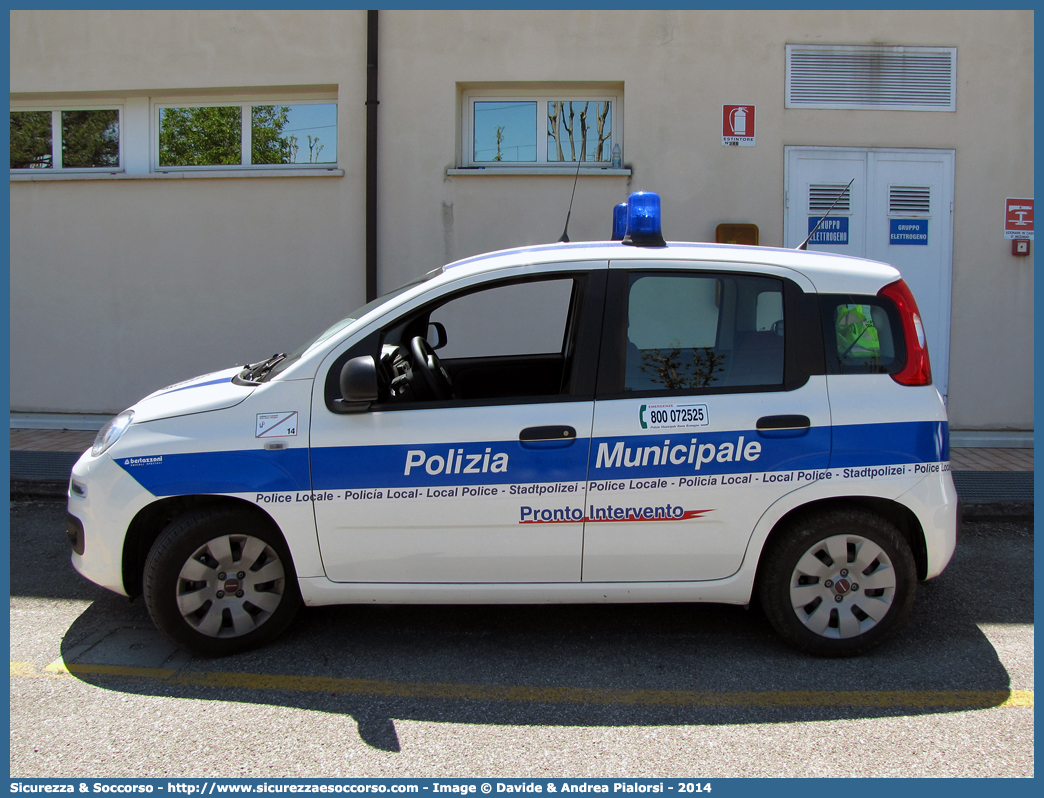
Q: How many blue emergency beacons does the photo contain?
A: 2